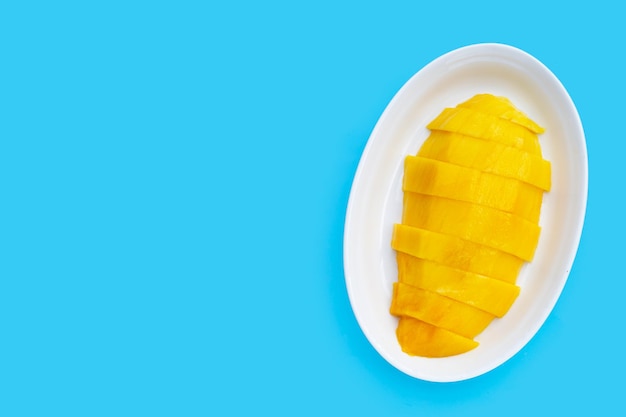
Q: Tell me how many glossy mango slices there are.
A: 9